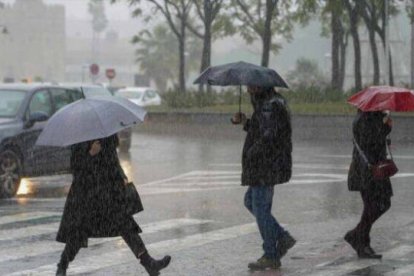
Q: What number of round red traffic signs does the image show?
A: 2